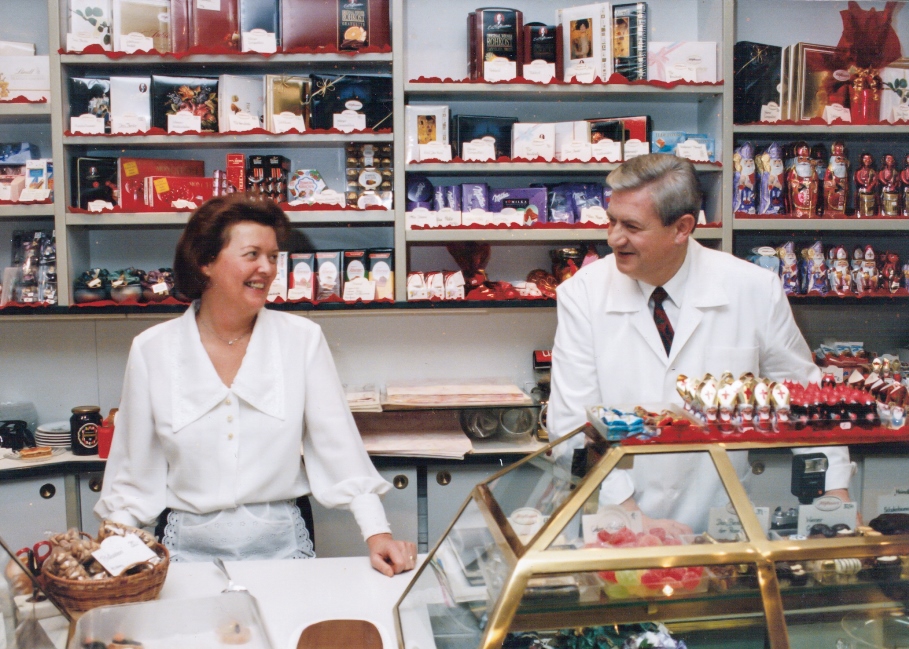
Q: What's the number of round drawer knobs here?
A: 5